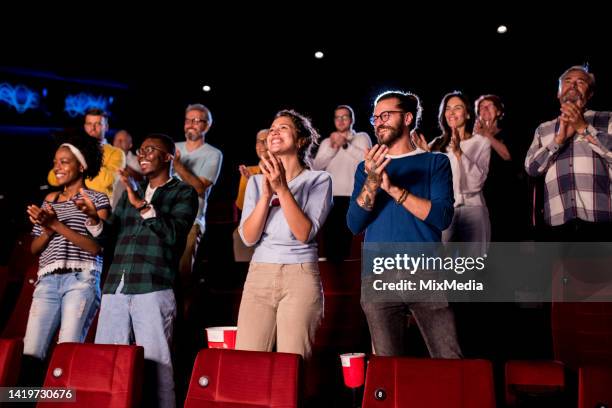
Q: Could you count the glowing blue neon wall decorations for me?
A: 2